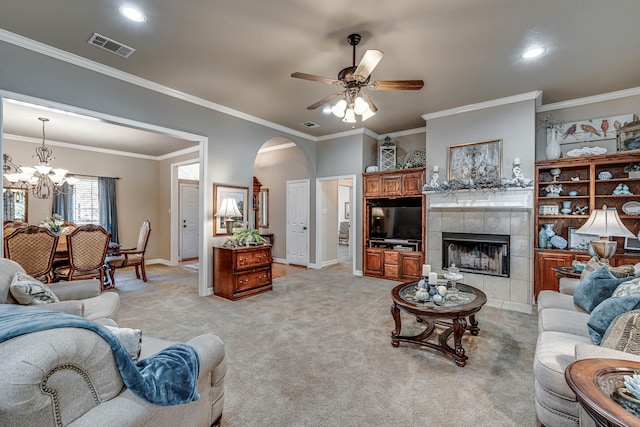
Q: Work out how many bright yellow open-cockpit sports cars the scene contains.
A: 0